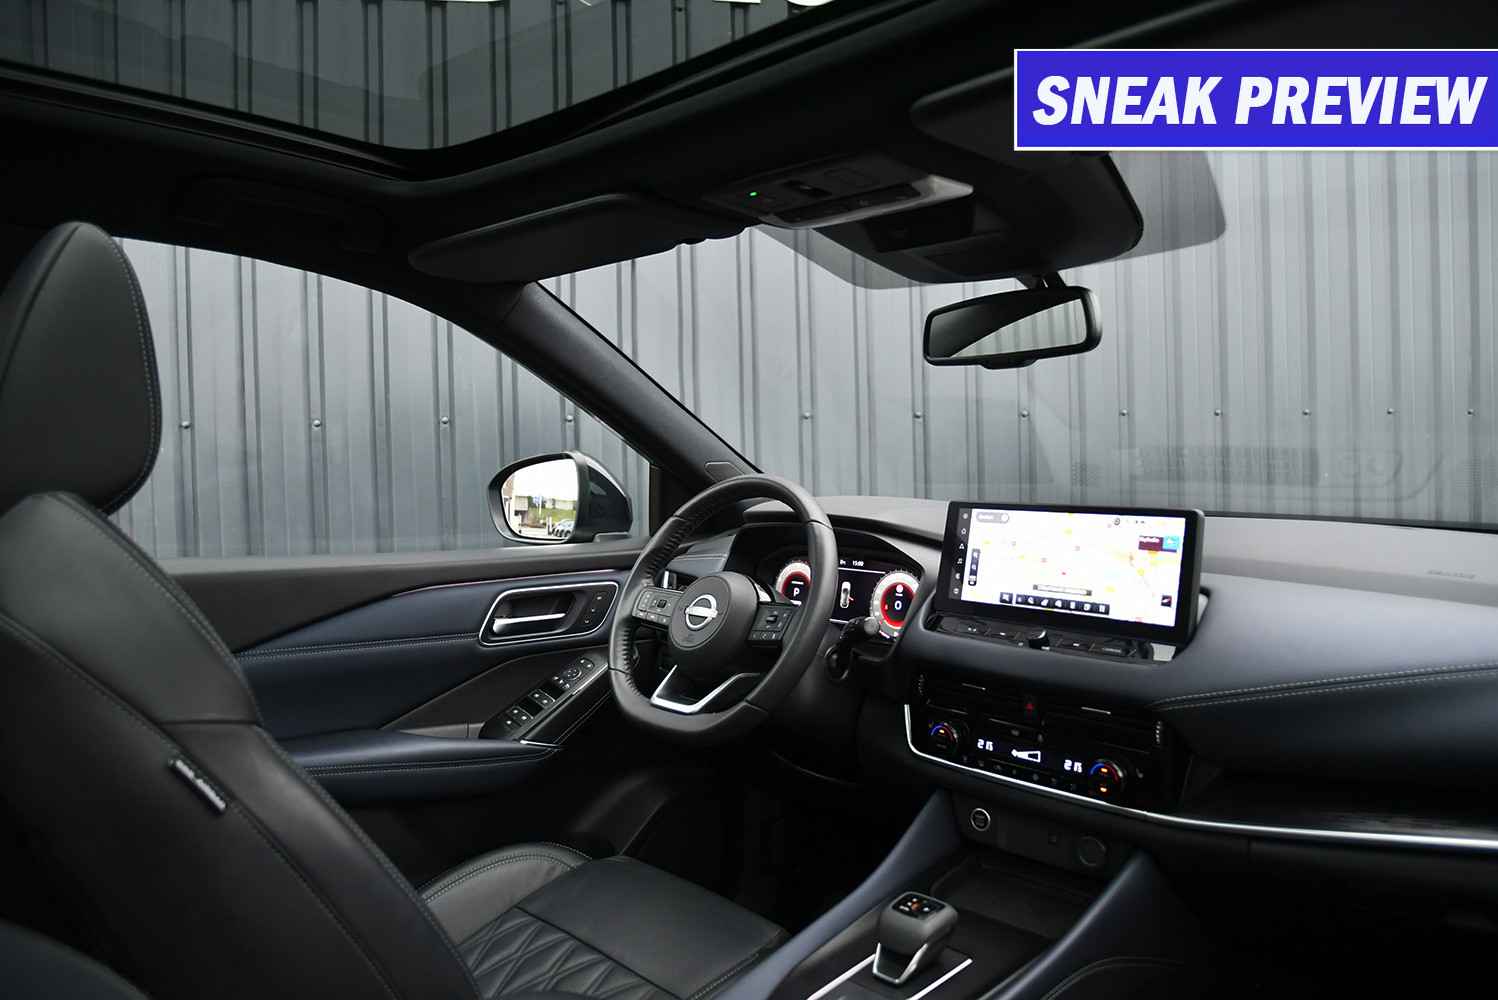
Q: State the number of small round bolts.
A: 12